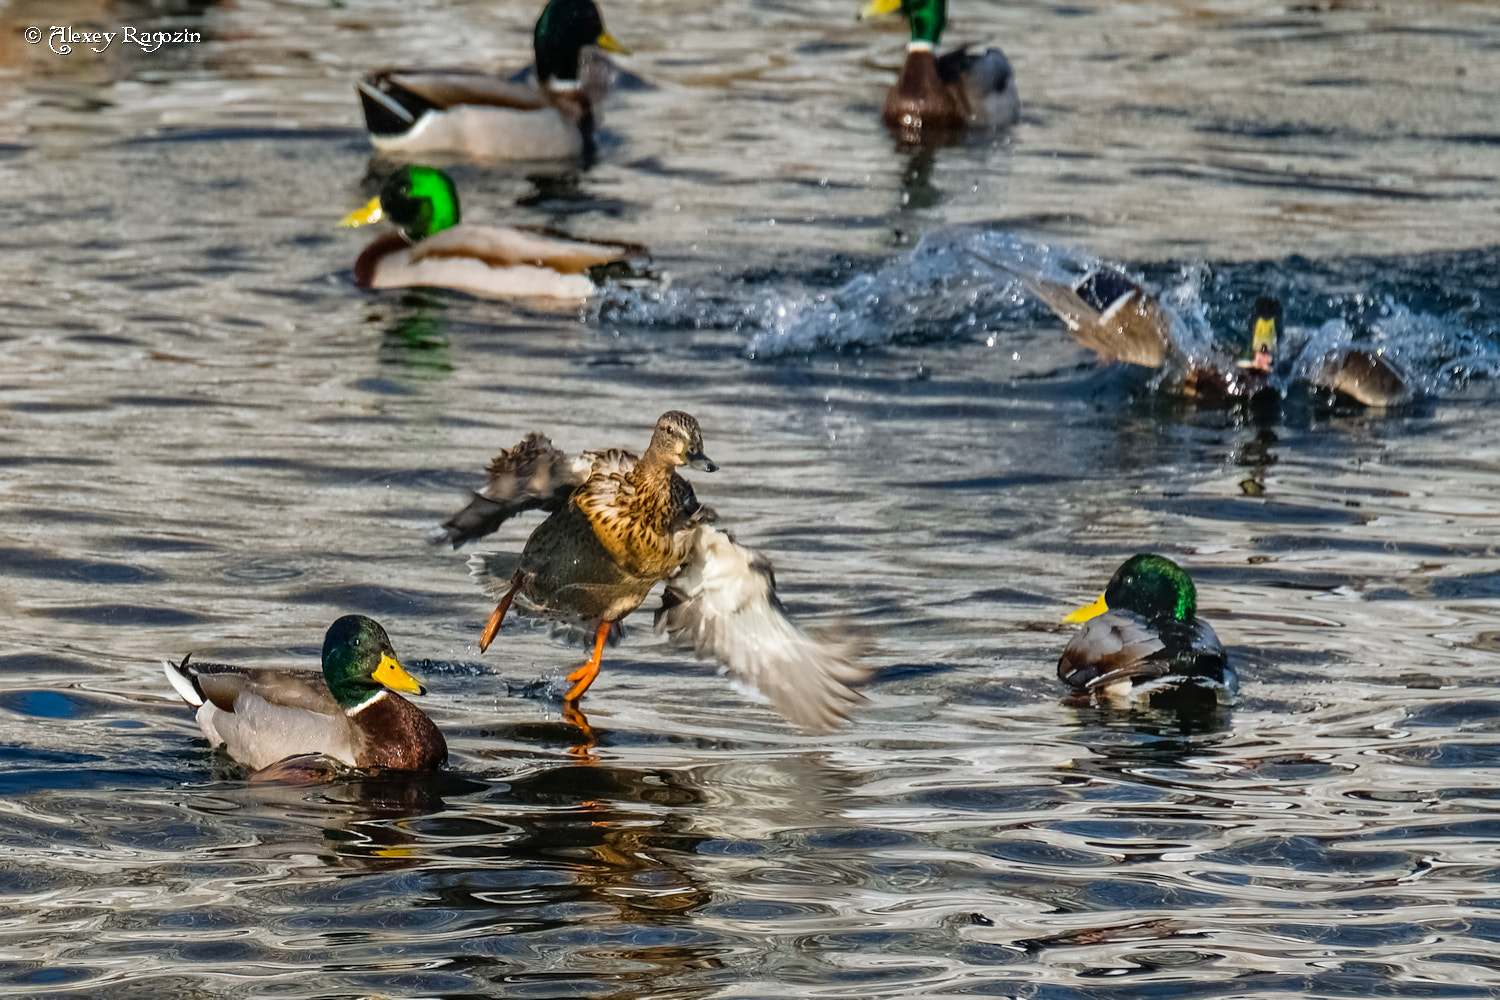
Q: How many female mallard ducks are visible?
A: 1